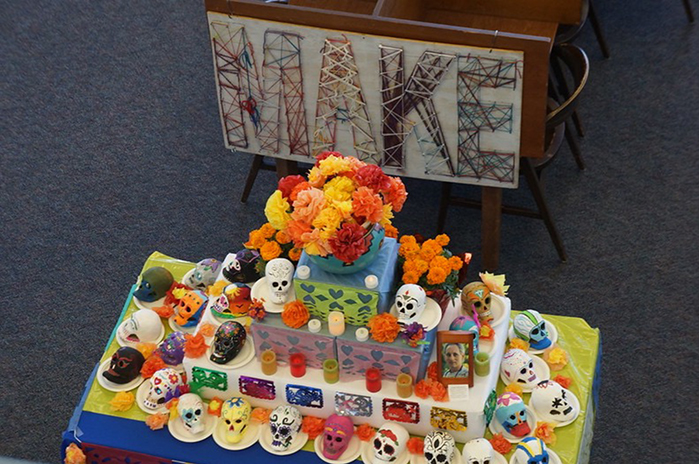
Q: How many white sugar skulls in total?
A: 11